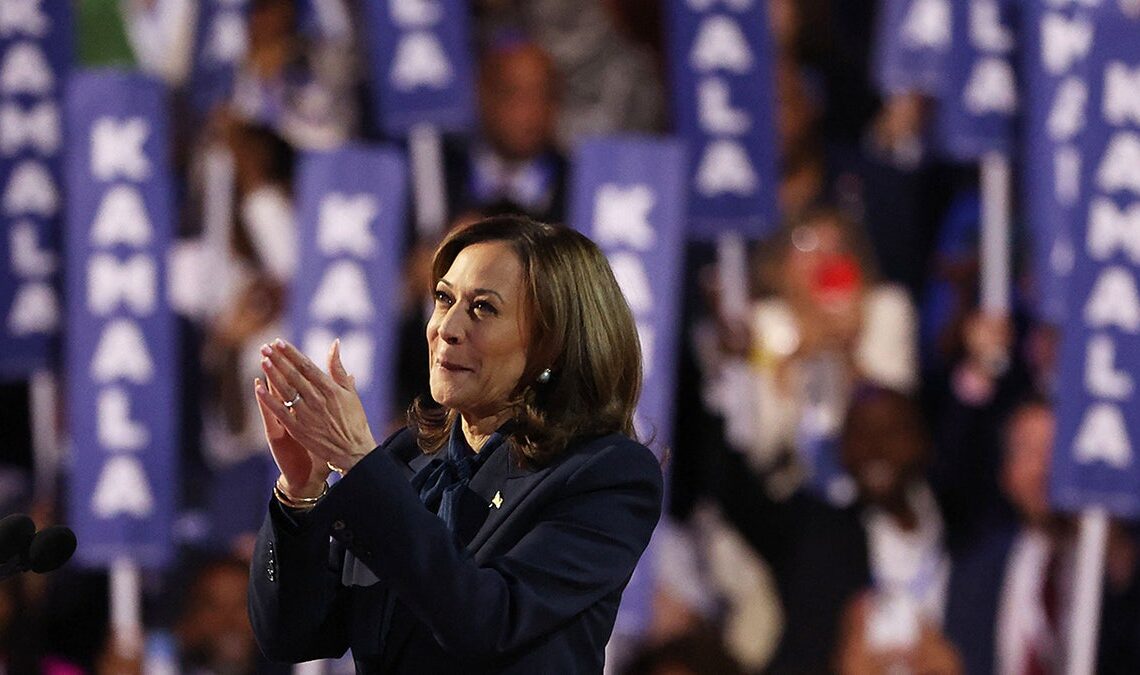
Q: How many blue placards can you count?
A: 11